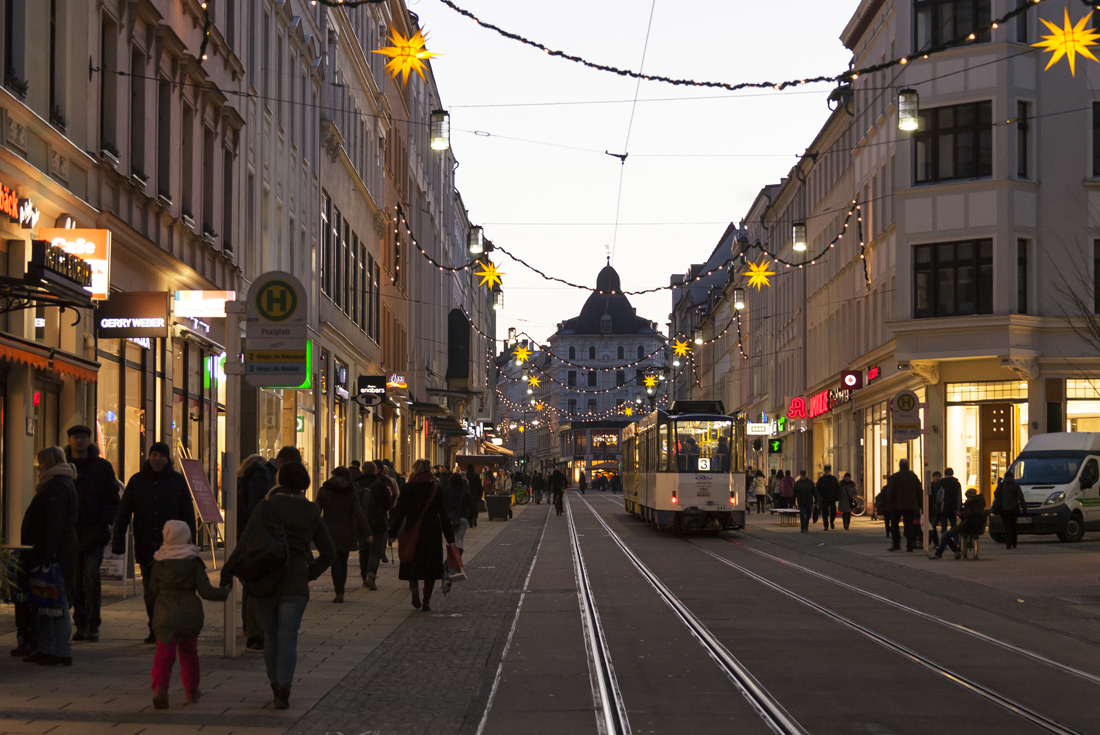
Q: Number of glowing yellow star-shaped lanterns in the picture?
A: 11